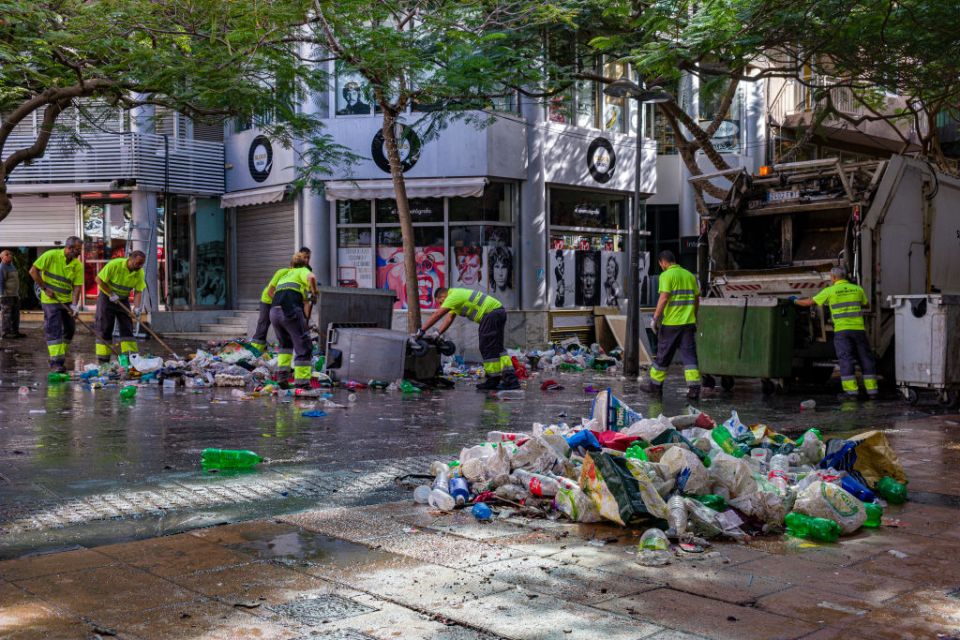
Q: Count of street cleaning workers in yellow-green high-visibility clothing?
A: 7